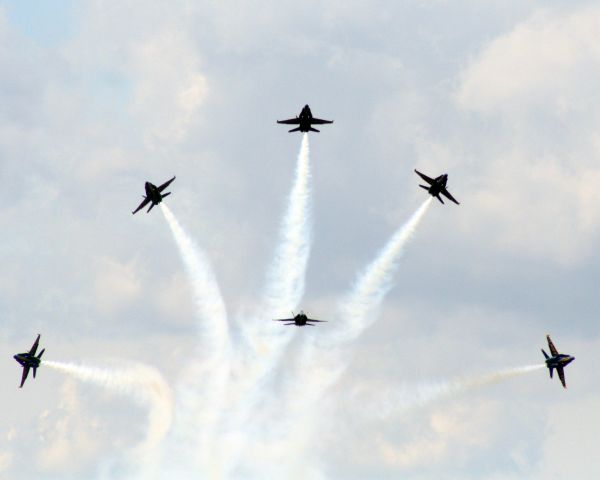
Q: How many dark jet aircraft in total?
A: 6